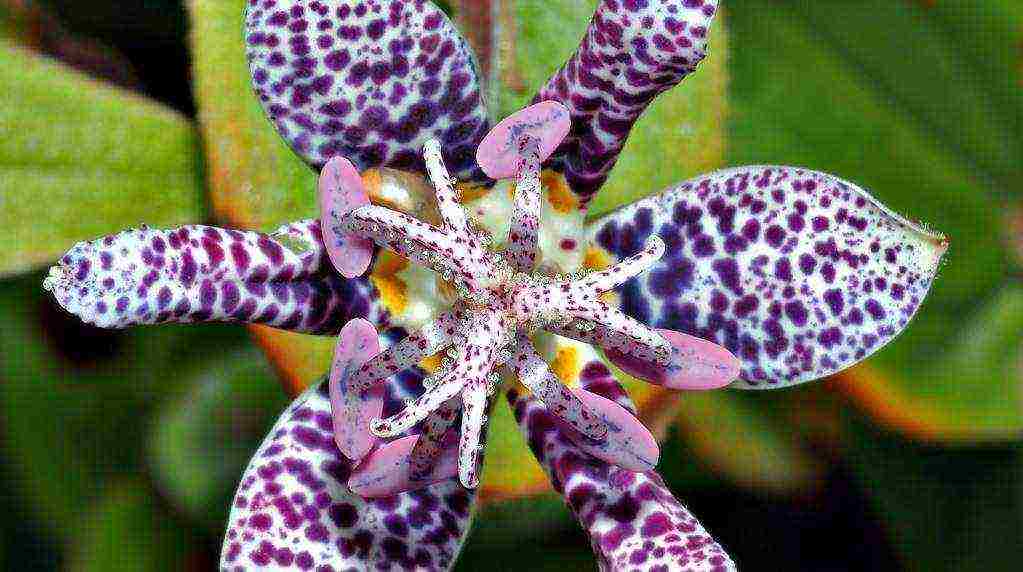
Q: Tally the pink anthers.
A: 6